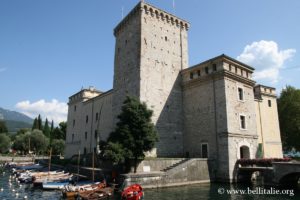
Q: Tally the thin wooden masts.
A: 3